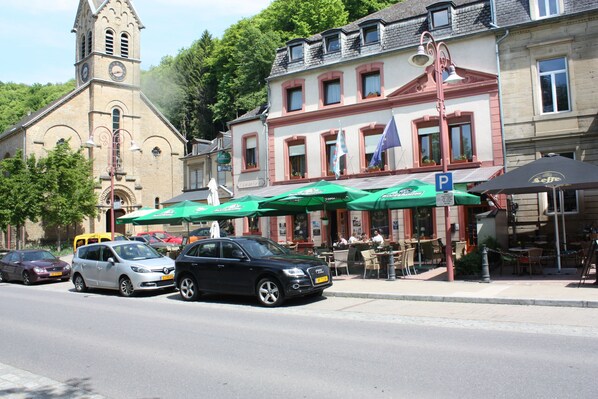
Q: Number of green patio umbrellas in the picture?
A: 5